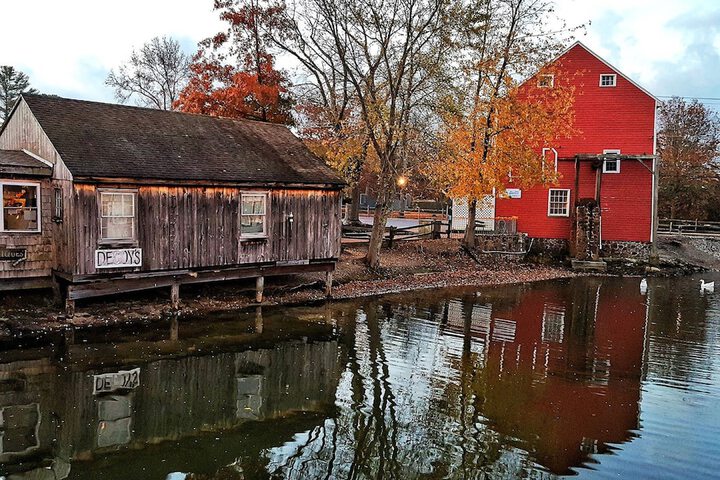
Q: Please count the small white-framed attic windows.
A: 2